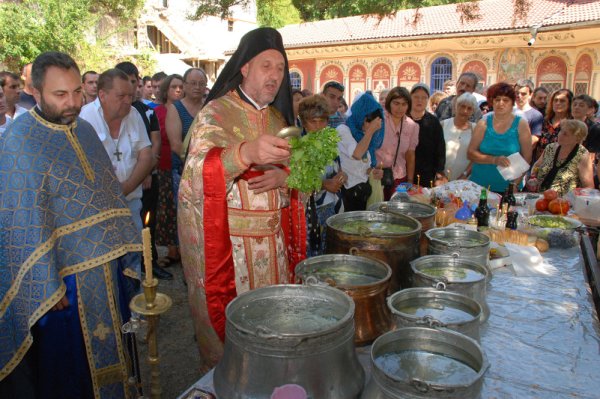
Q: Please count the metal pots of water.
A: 8